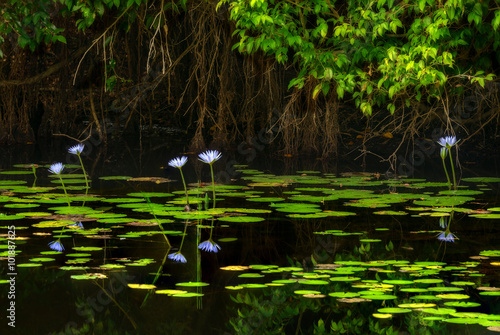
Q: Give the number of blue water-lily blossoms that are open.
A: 5